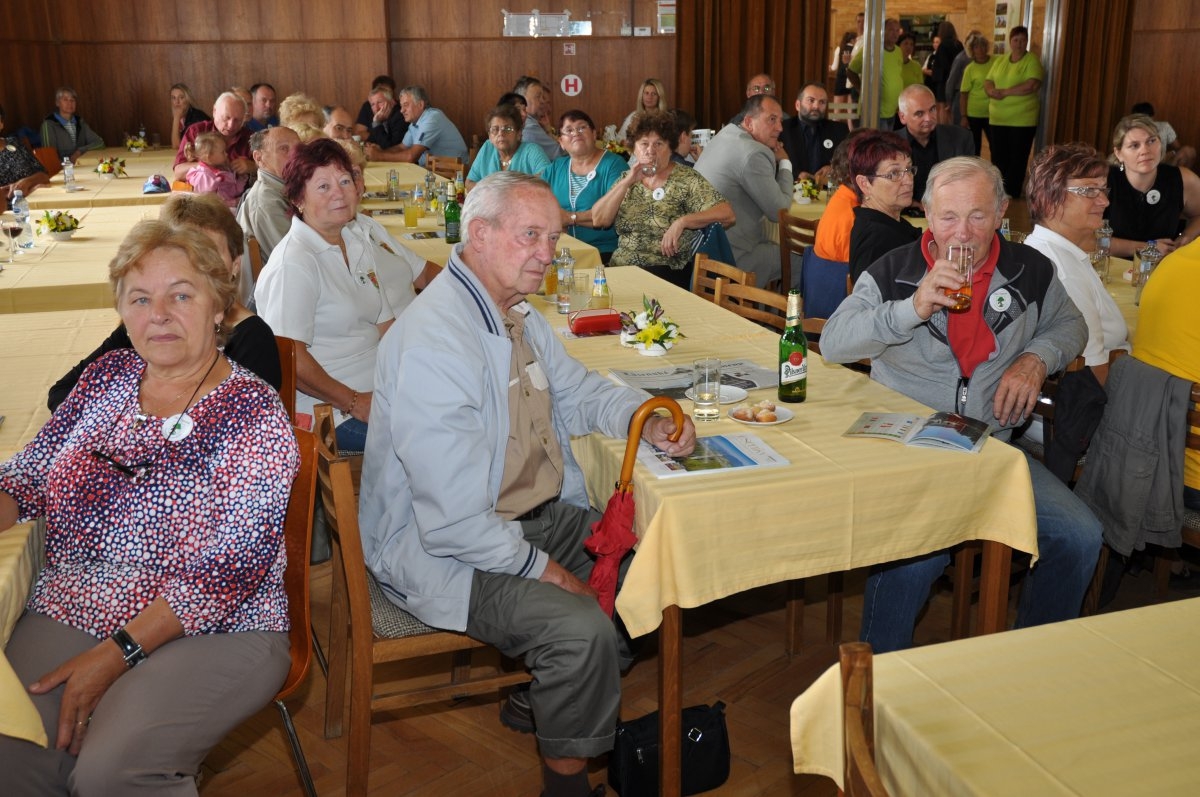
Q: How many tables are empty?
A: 1